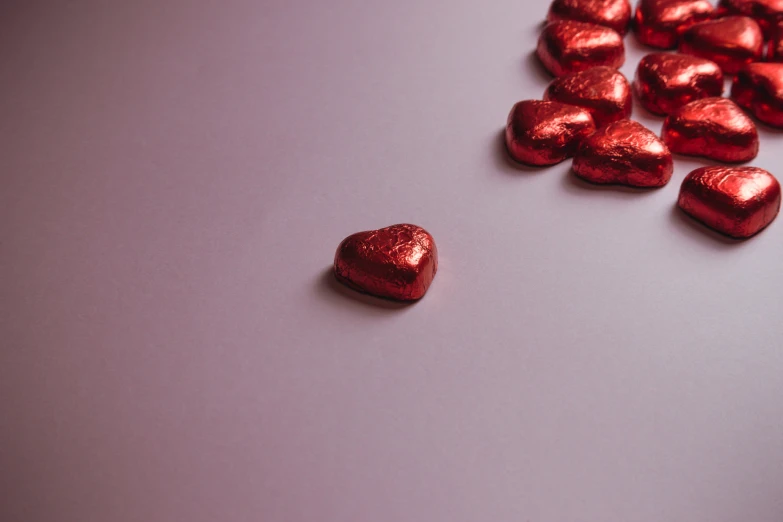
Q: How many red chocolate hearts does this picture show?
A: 14